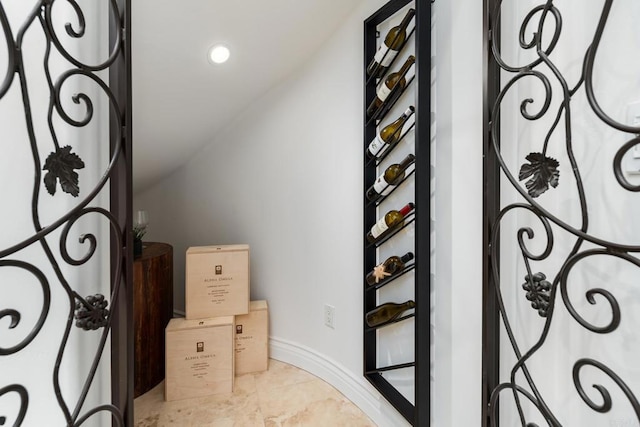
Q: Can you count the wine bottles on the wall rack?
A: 7